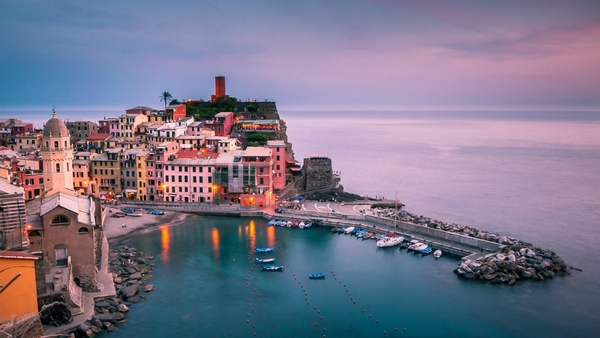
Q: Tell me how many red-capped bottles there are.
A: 0